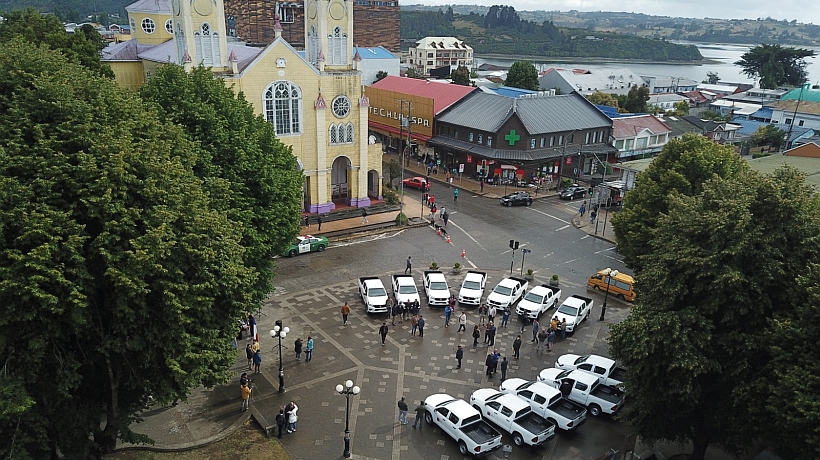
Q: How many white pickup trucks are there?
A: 12